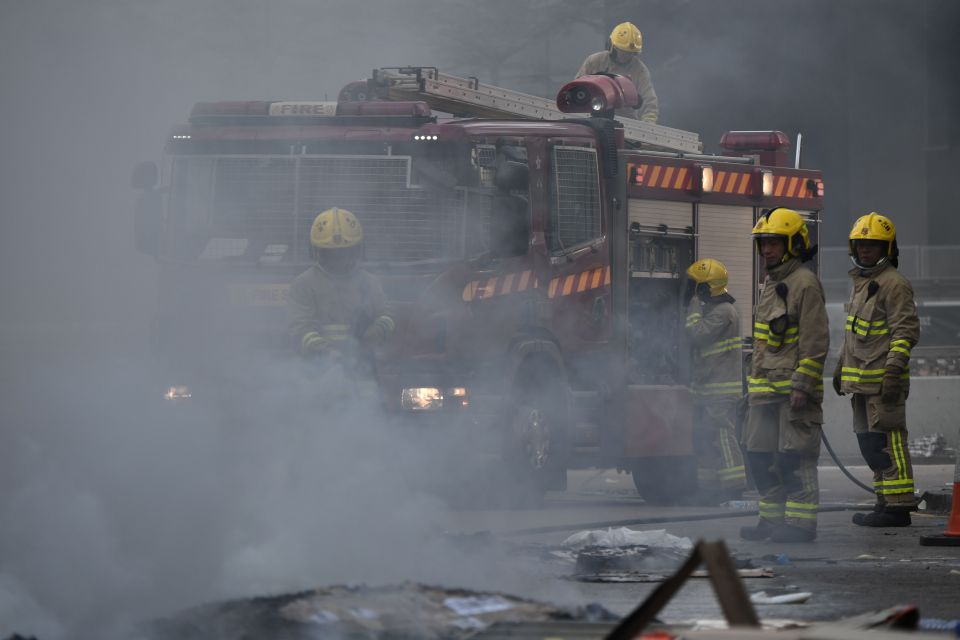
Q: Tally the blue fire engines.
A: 0